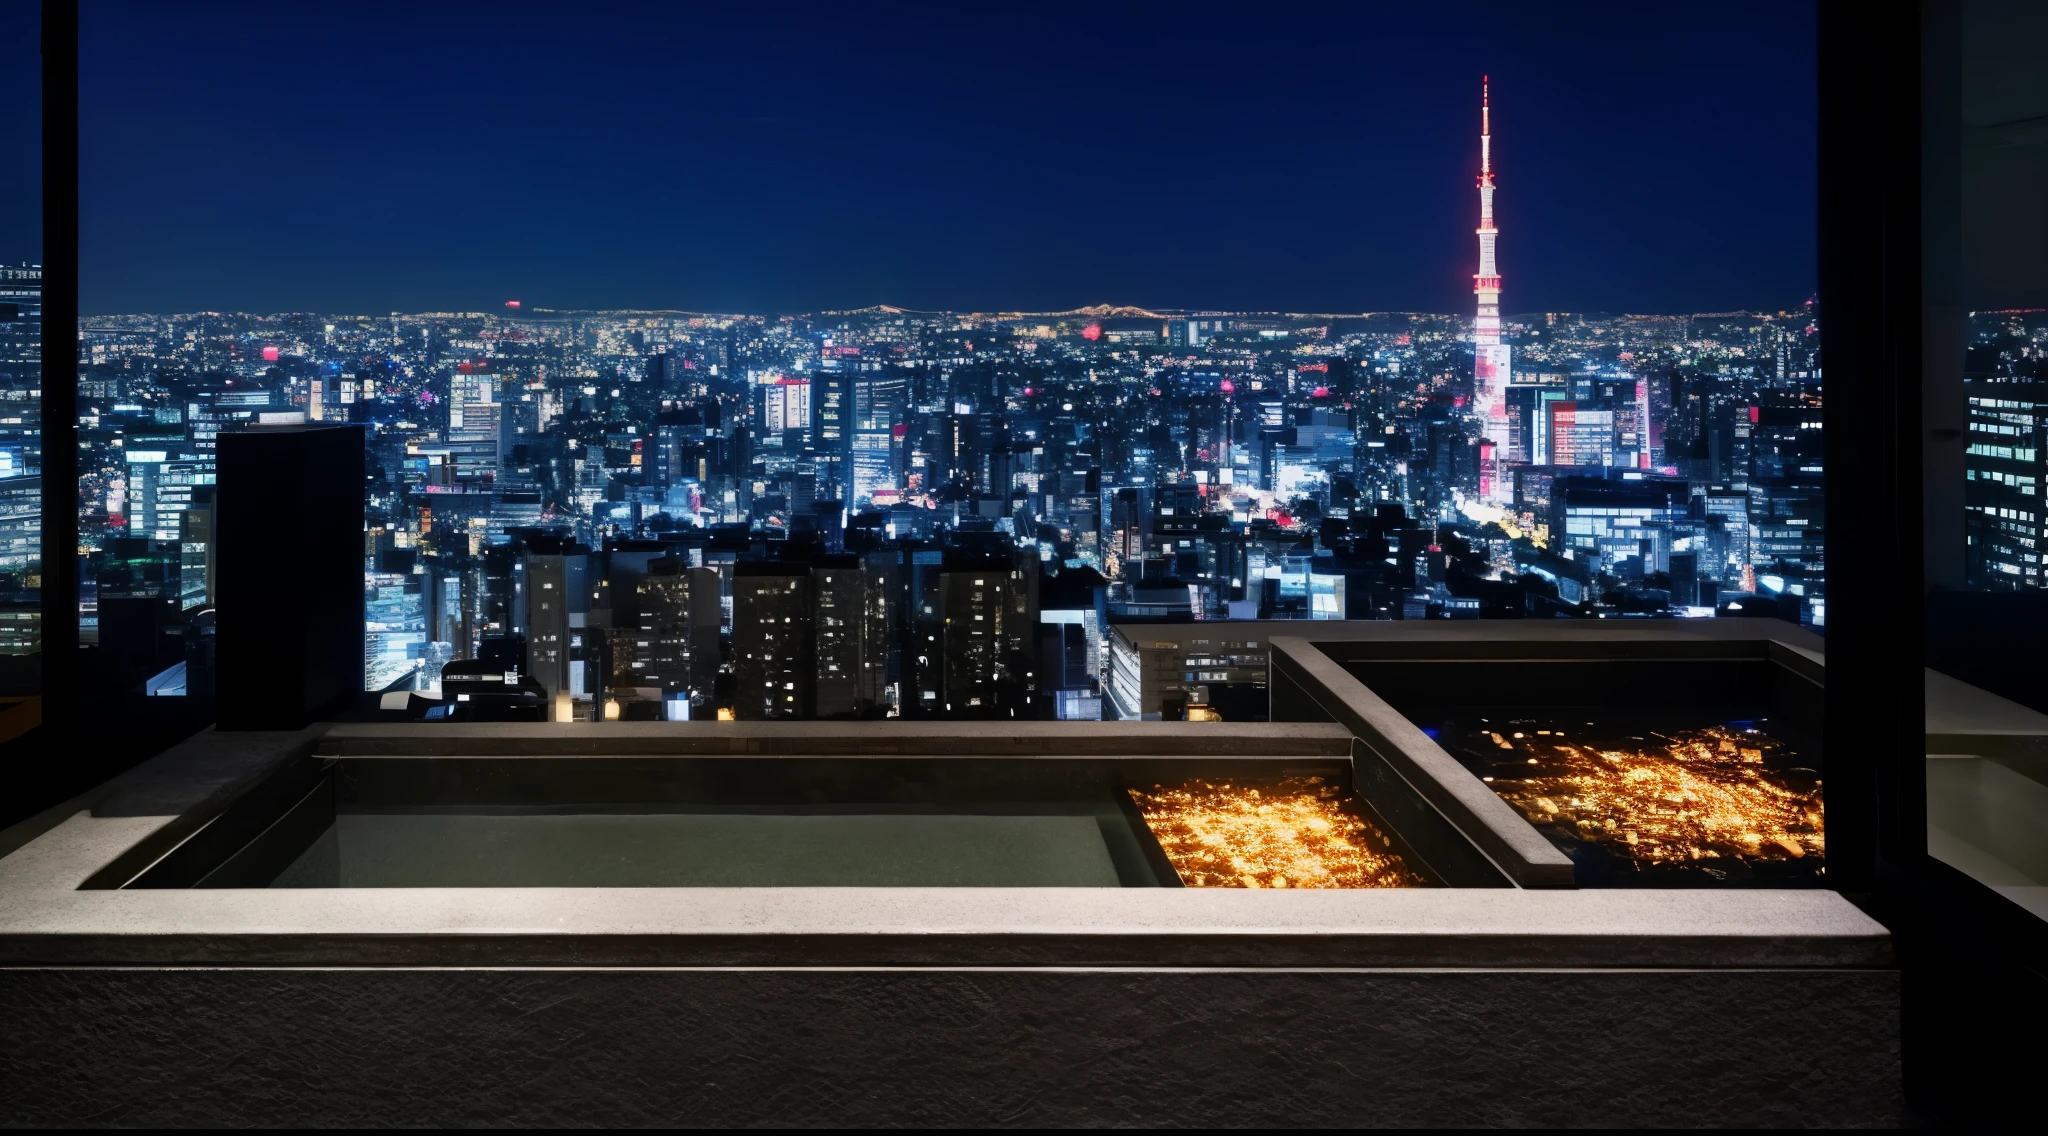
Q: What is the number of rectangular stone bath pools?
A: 2